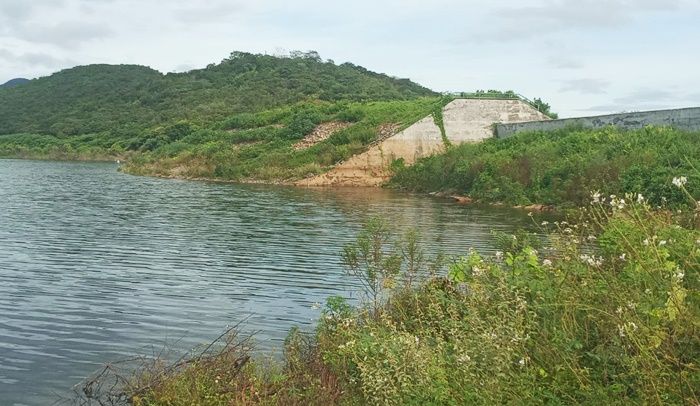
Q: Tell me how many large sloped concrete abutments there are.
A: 1